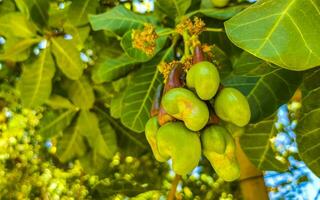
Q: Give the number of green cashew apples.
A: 6